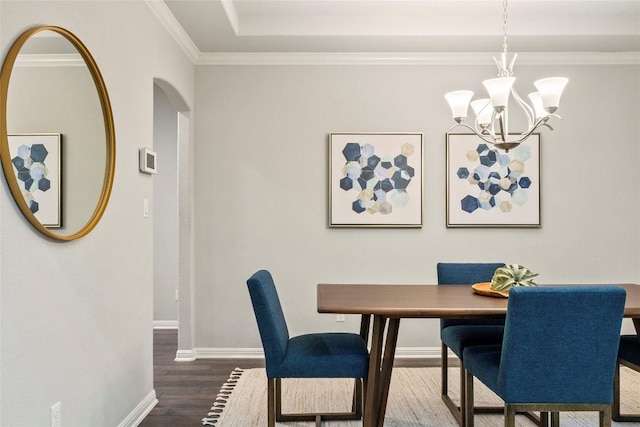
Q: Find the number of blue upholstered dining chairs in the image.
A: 4